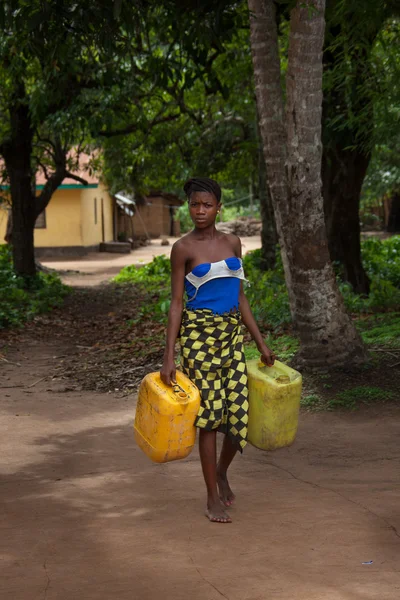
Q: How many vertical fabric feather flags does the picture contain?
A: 0